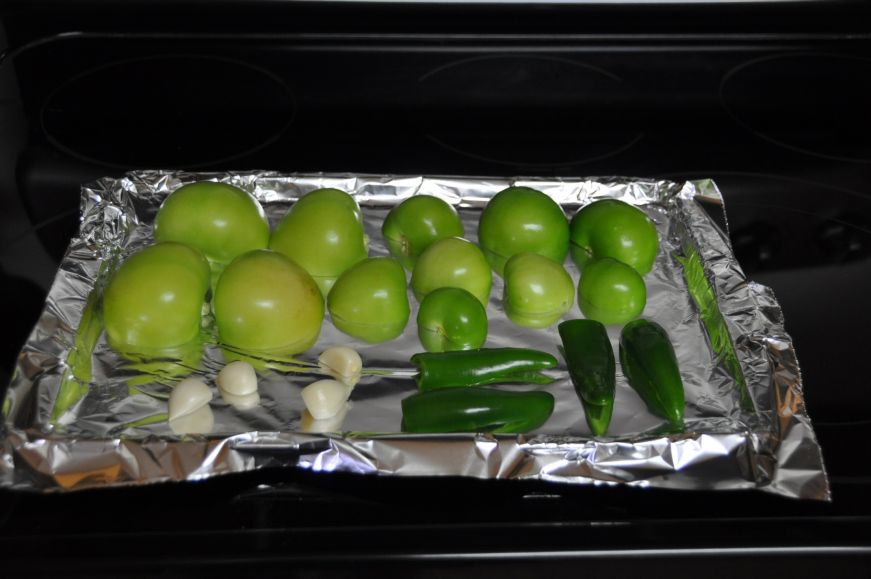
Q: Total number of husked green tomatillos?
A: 12